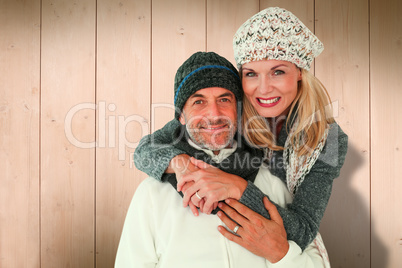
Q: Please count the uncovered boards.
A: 3